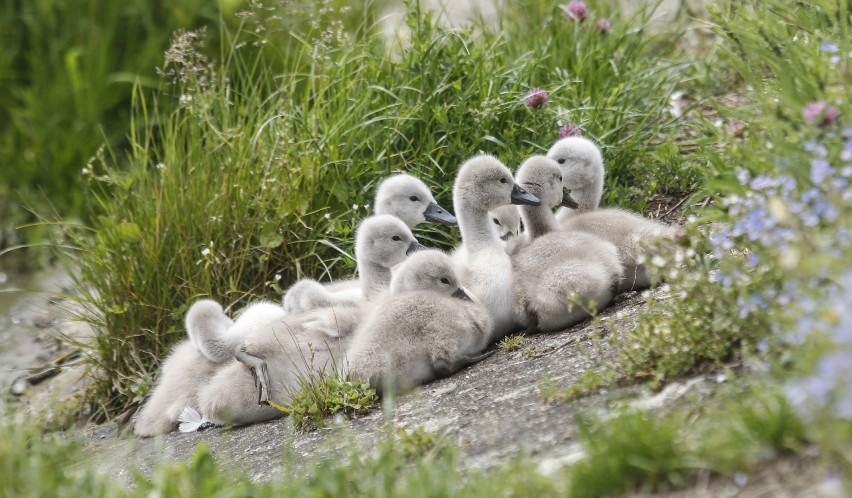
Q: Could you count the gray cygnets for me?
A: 9